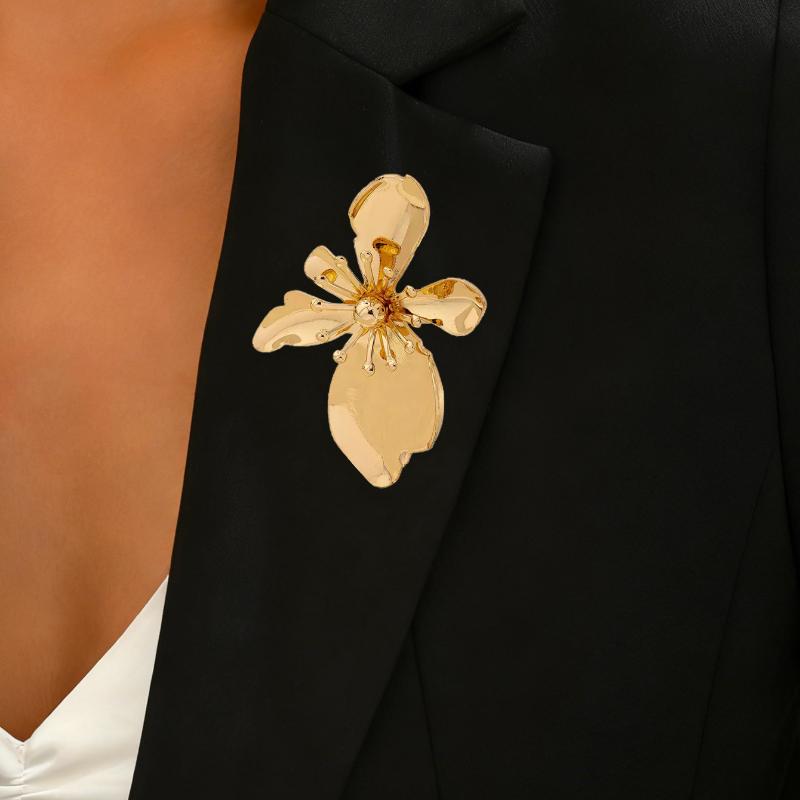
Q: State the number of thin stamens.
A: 12